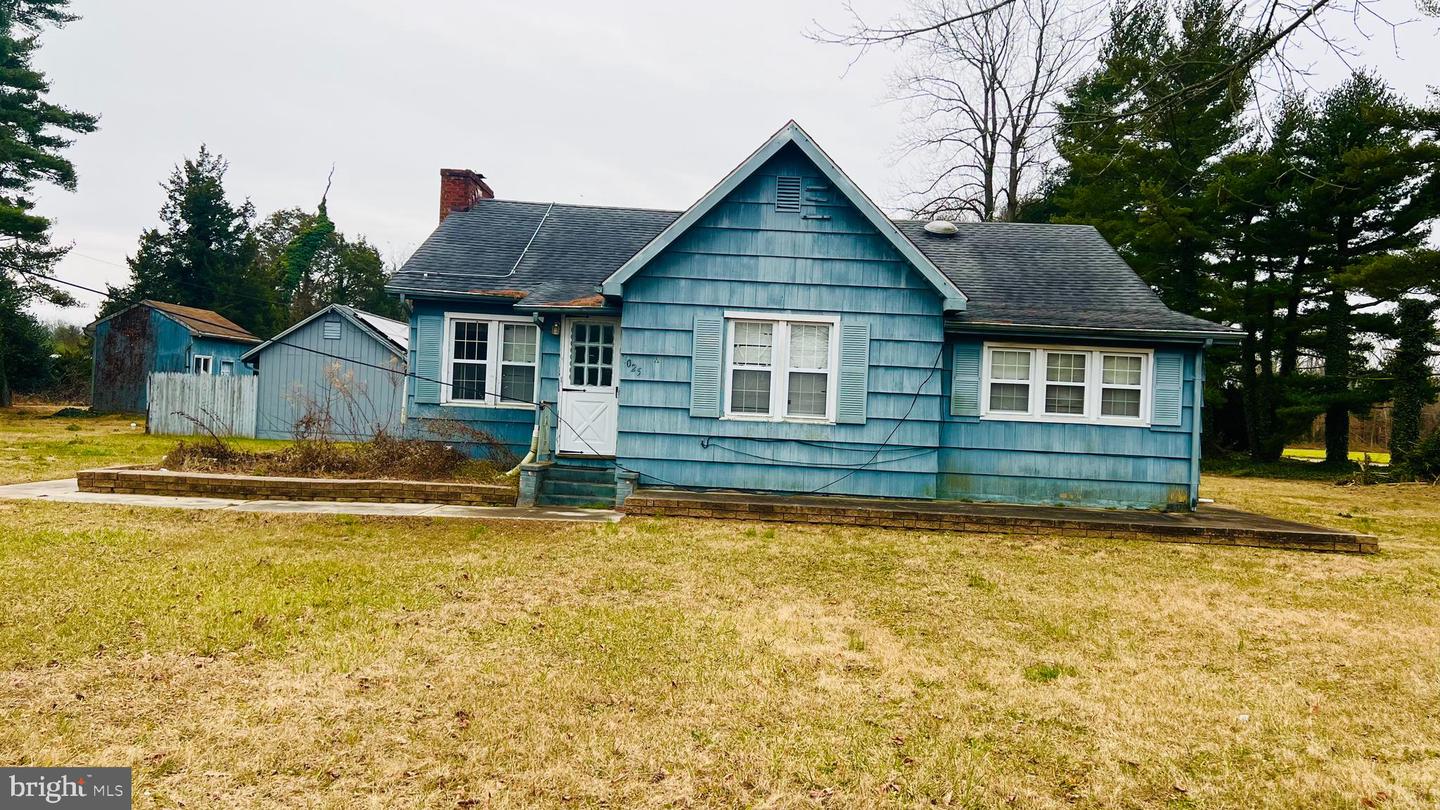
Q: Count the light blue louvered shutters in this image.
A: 5